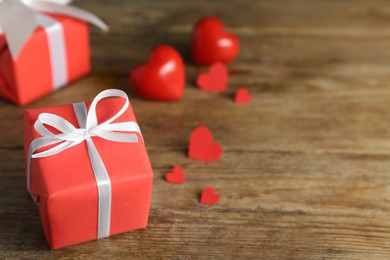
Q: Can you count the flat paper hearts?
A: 5